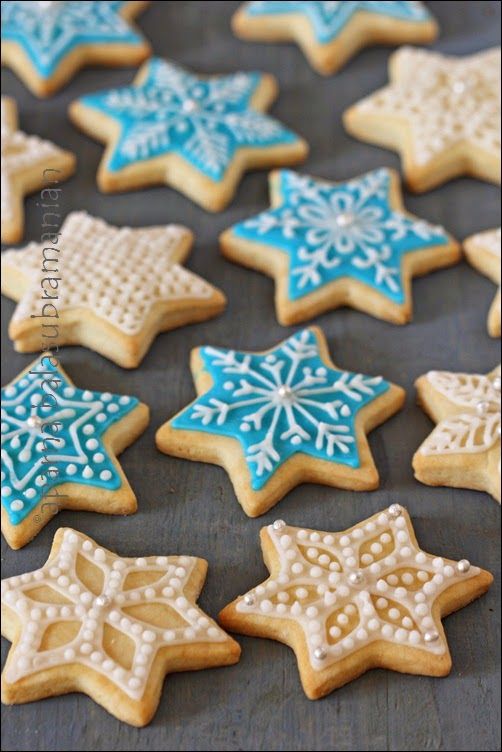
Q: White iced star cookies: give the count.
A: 7